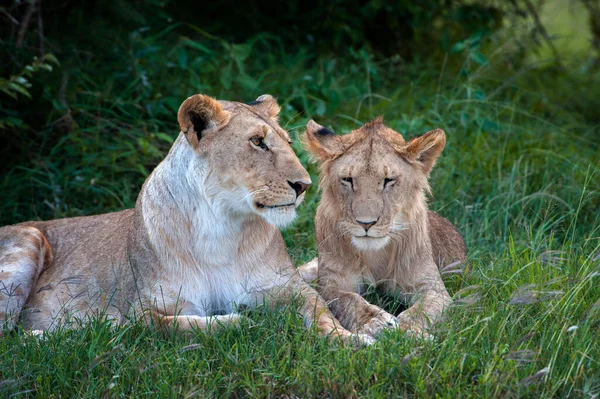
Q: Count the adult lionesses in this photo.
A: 1